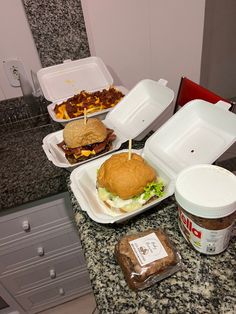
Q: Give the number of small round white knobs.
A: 4